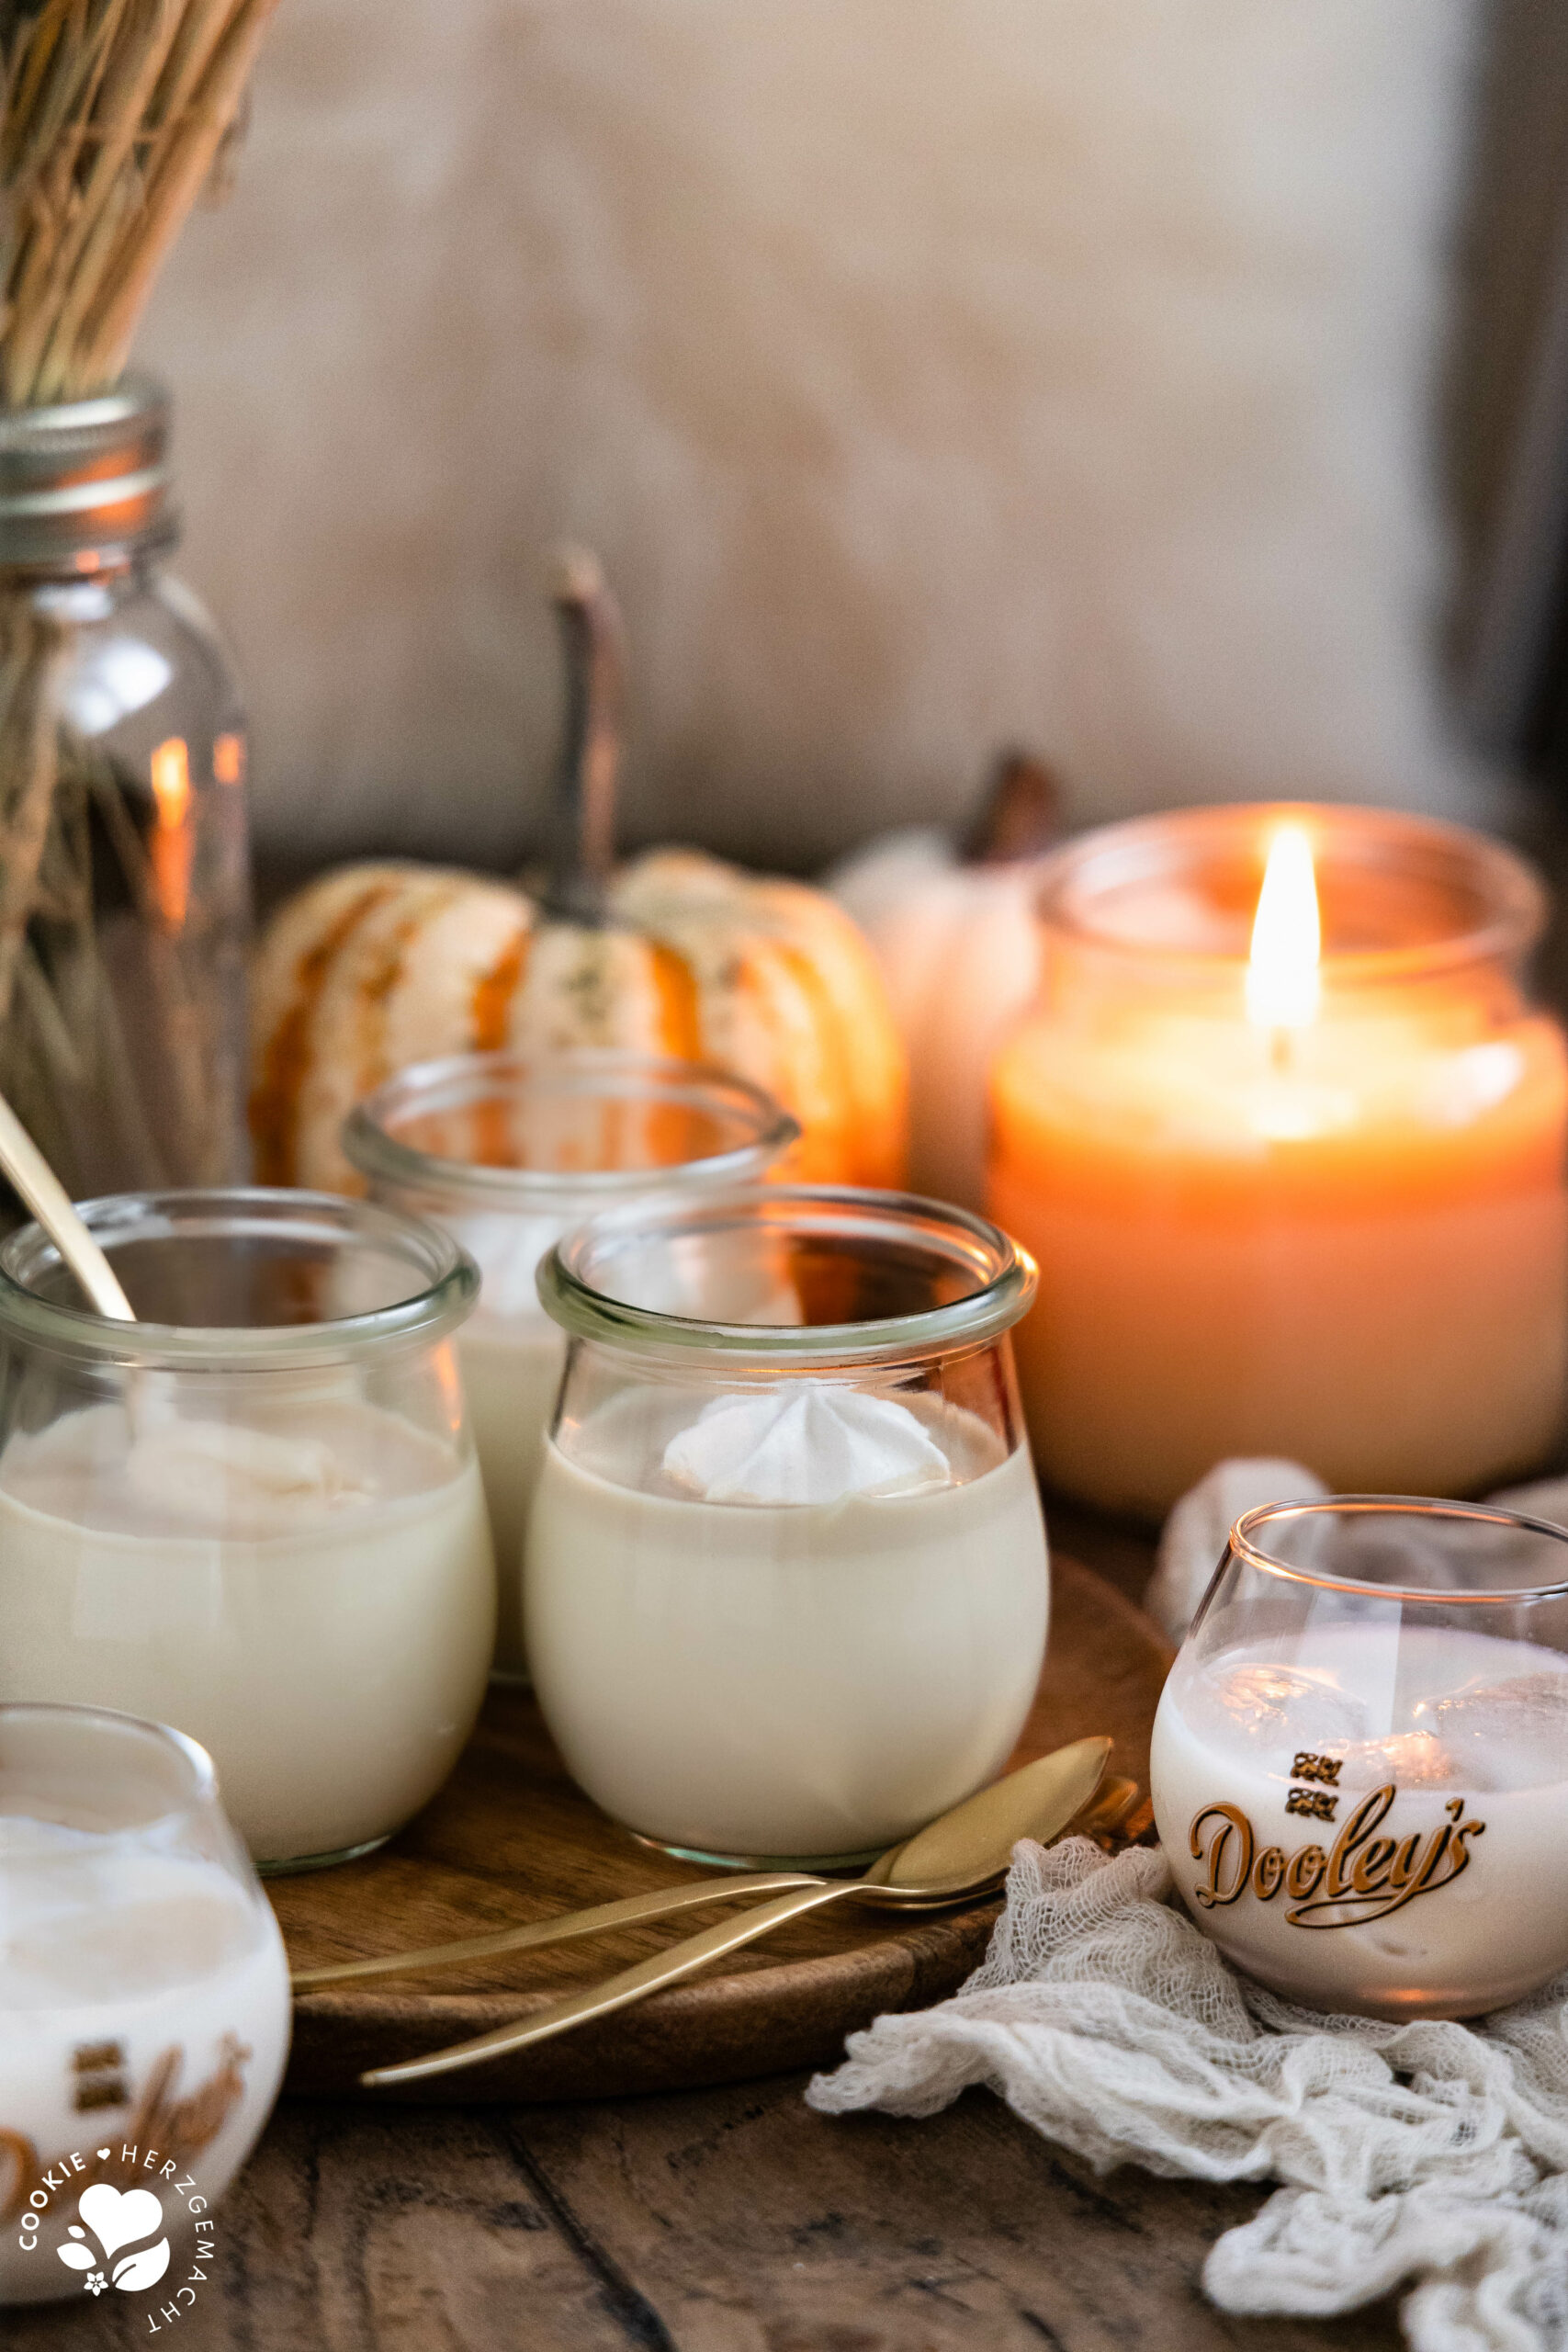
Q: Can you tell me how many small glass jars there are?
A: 3